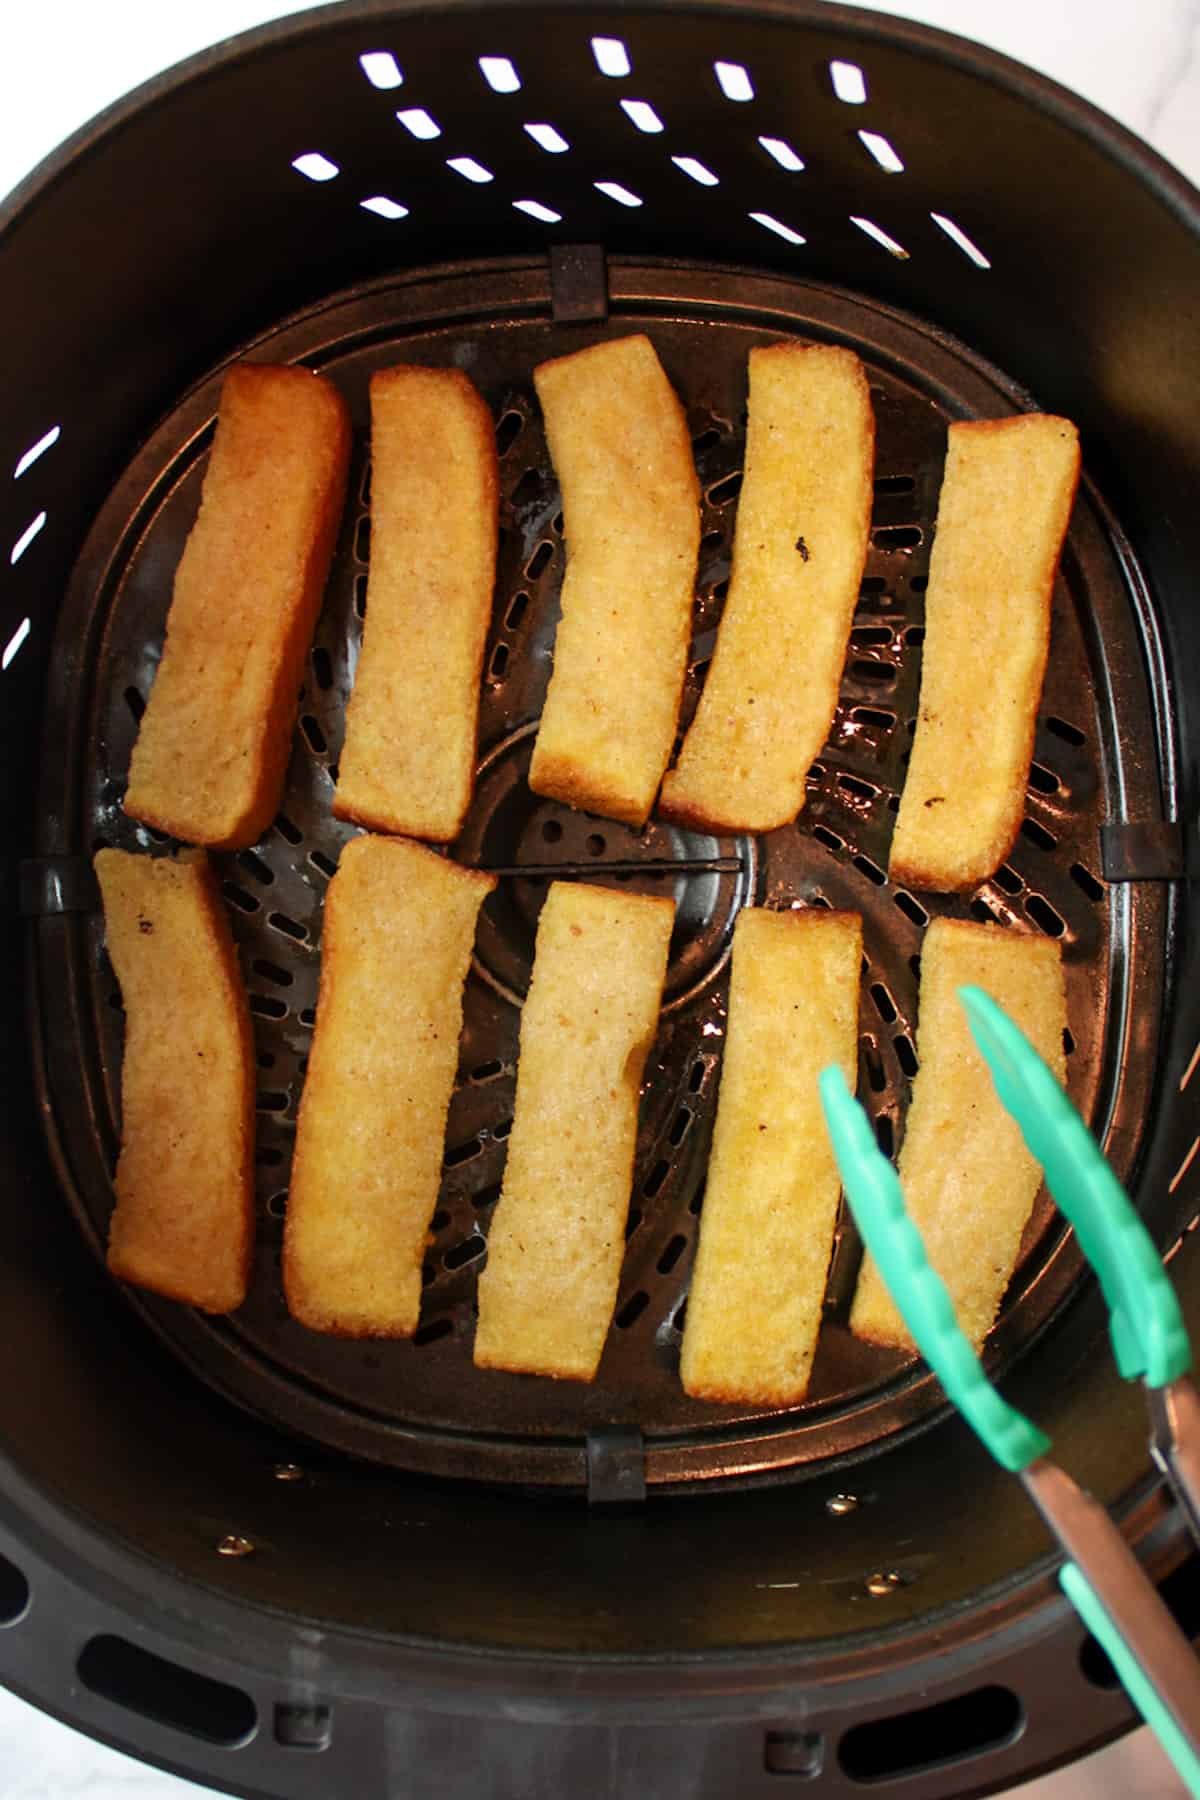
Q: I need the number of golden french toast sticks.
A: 10